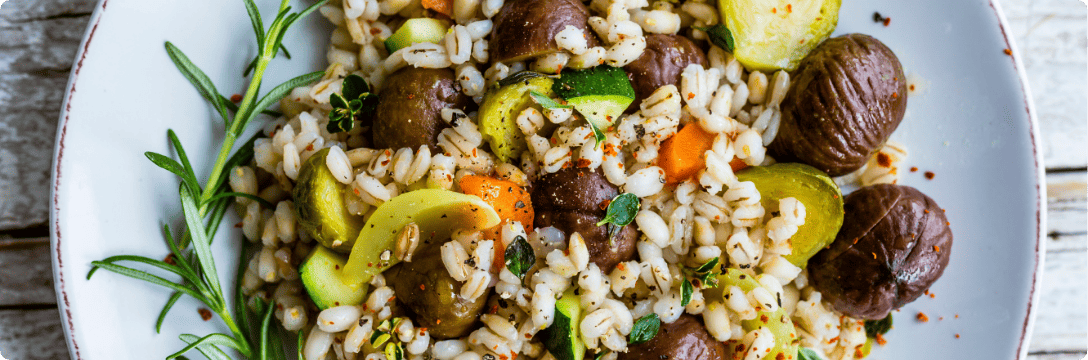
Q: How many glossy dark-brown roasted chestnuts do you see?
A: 8